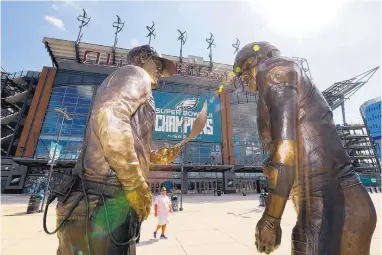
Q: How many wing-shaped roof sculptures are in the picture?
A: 6